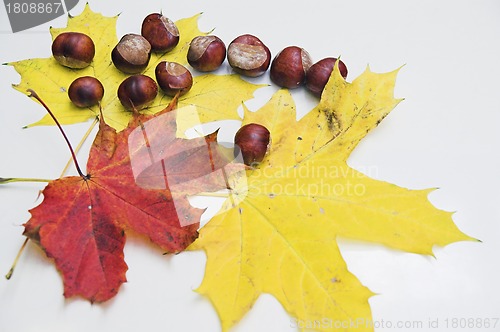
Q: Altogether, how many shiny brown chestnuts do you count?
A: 11